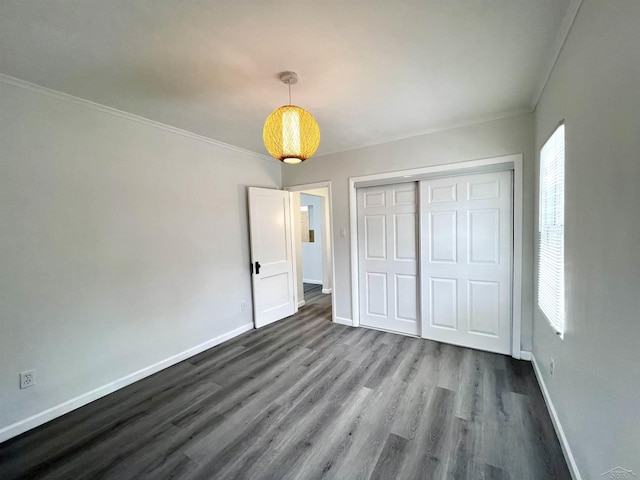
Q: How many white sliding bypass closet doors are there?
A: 2